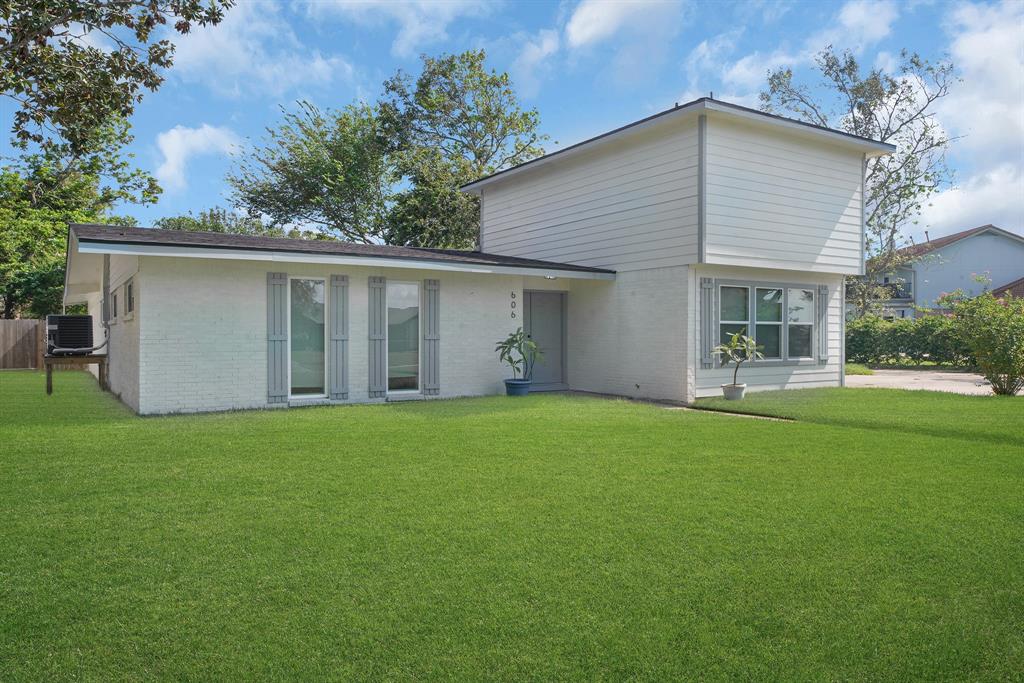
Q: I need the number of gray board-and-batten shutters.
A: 6